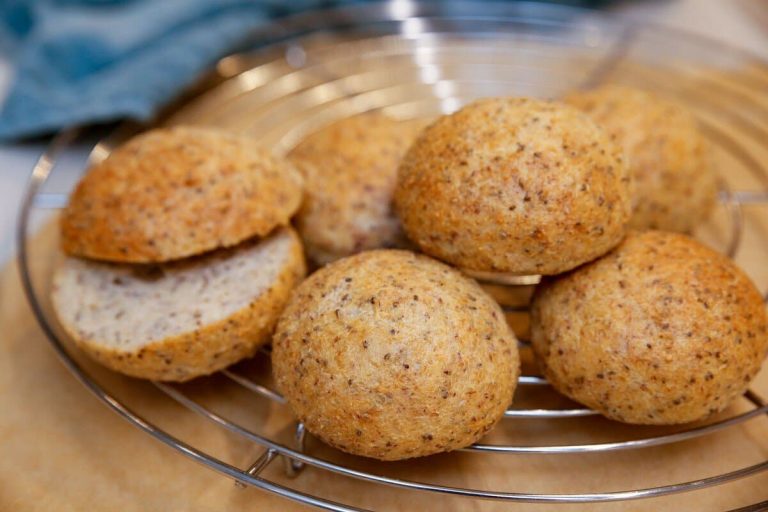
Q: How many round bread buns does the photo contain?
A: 6